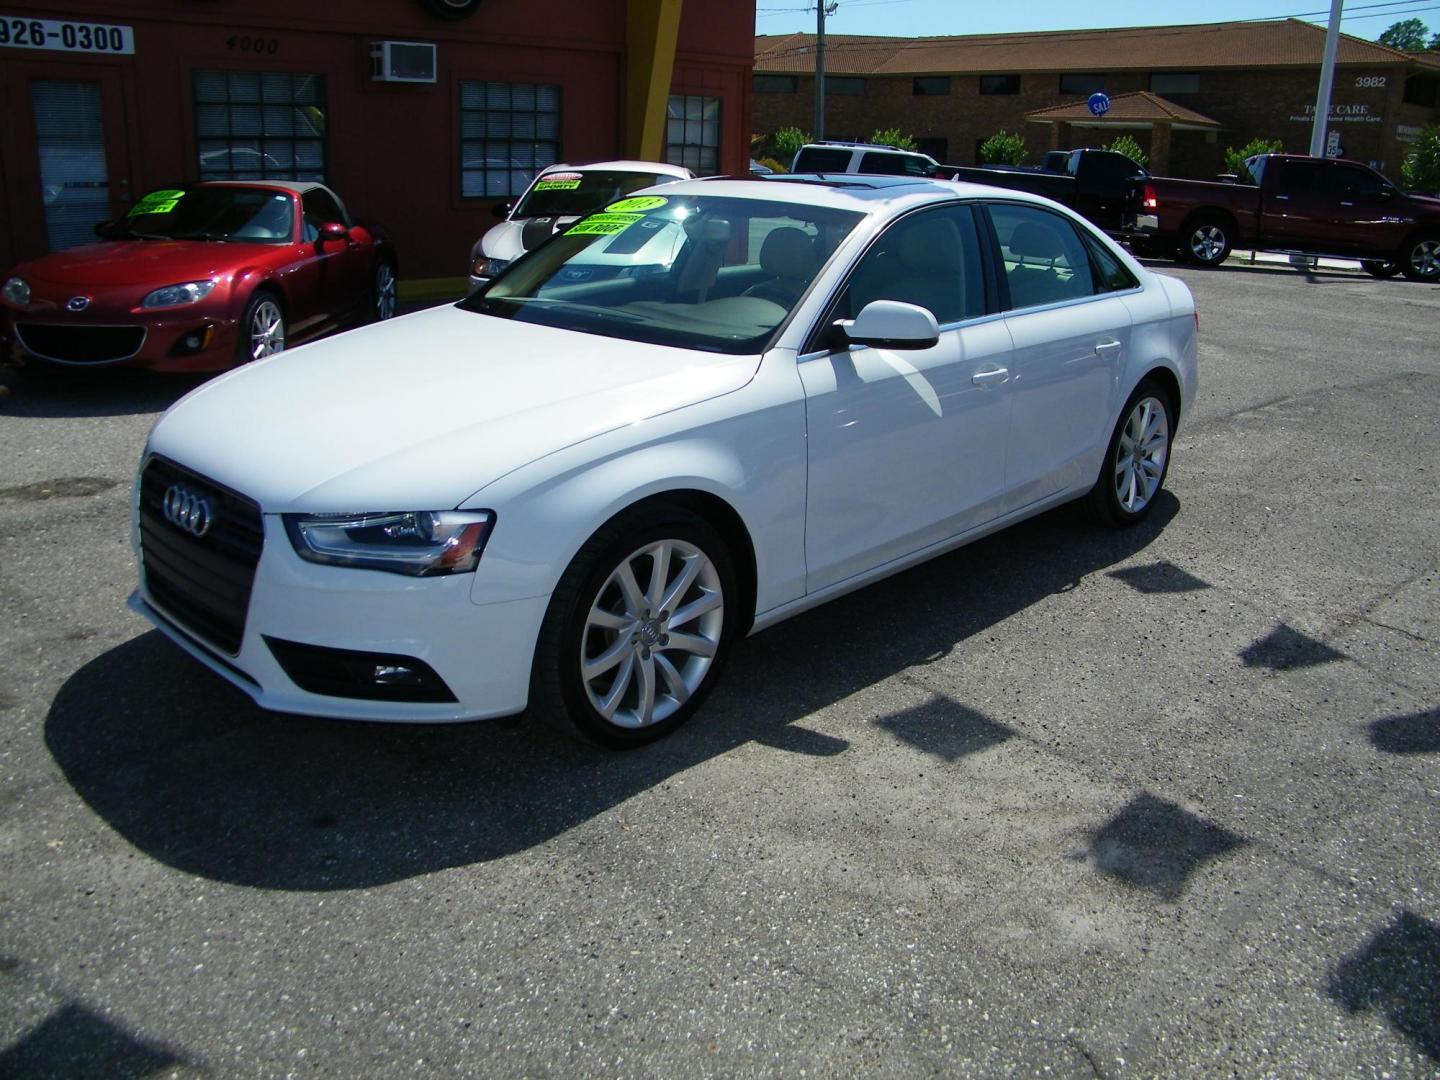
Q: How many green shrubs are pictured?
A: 6